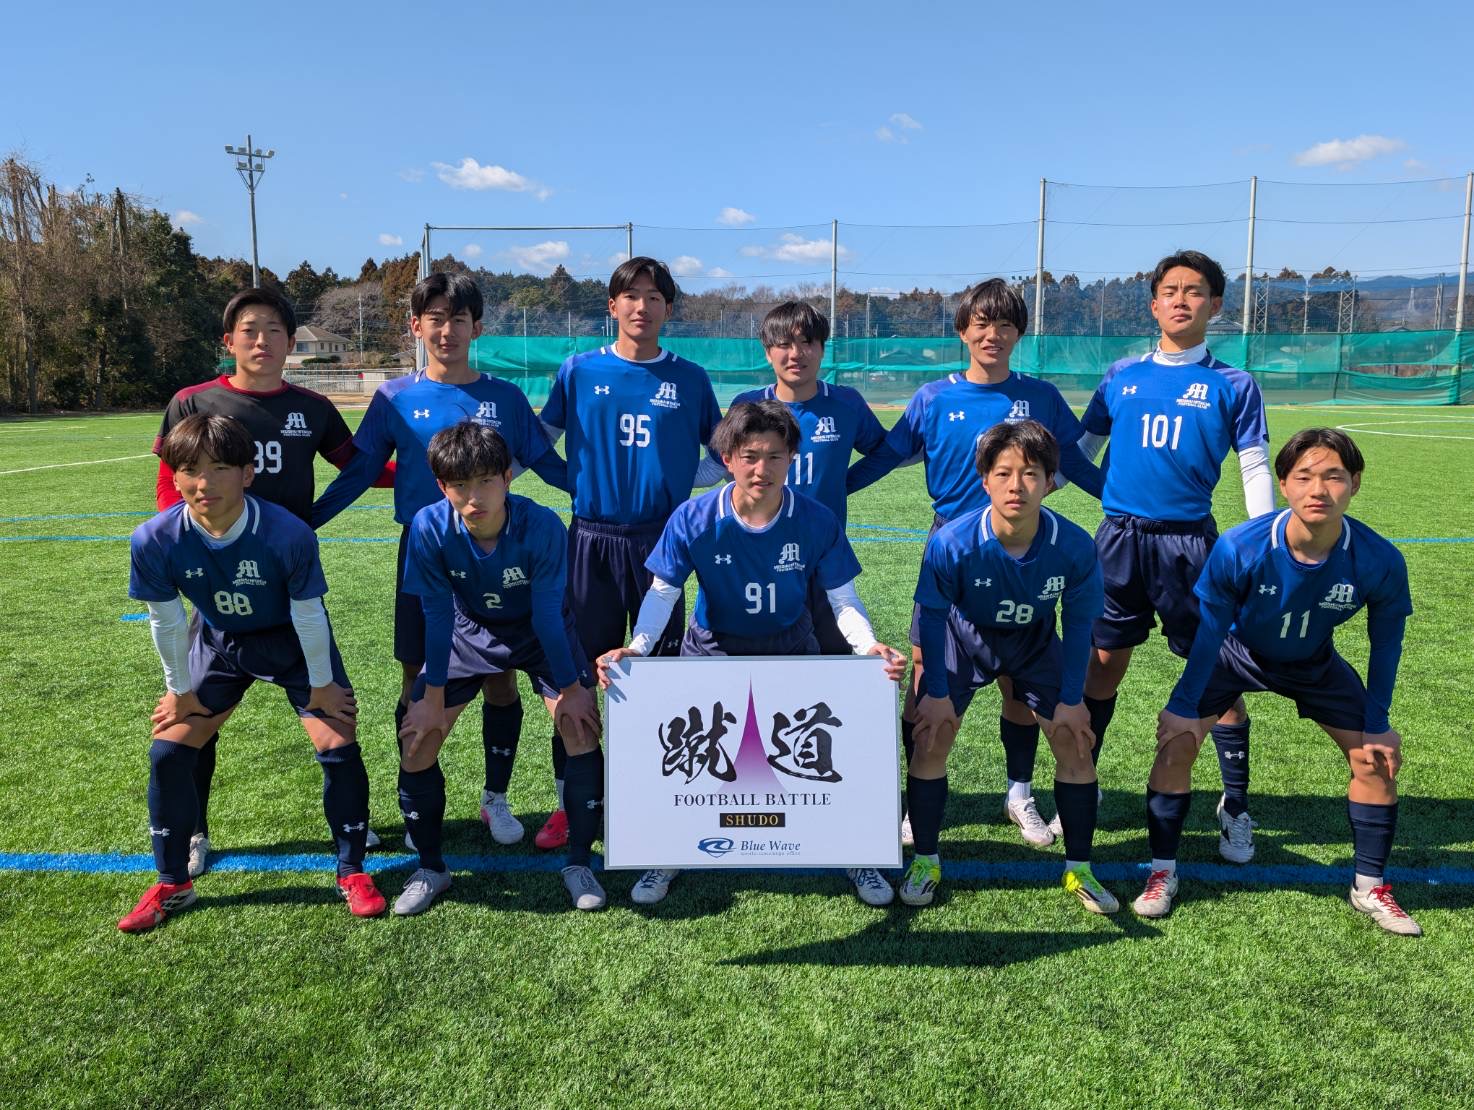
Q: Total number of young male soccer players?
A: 11